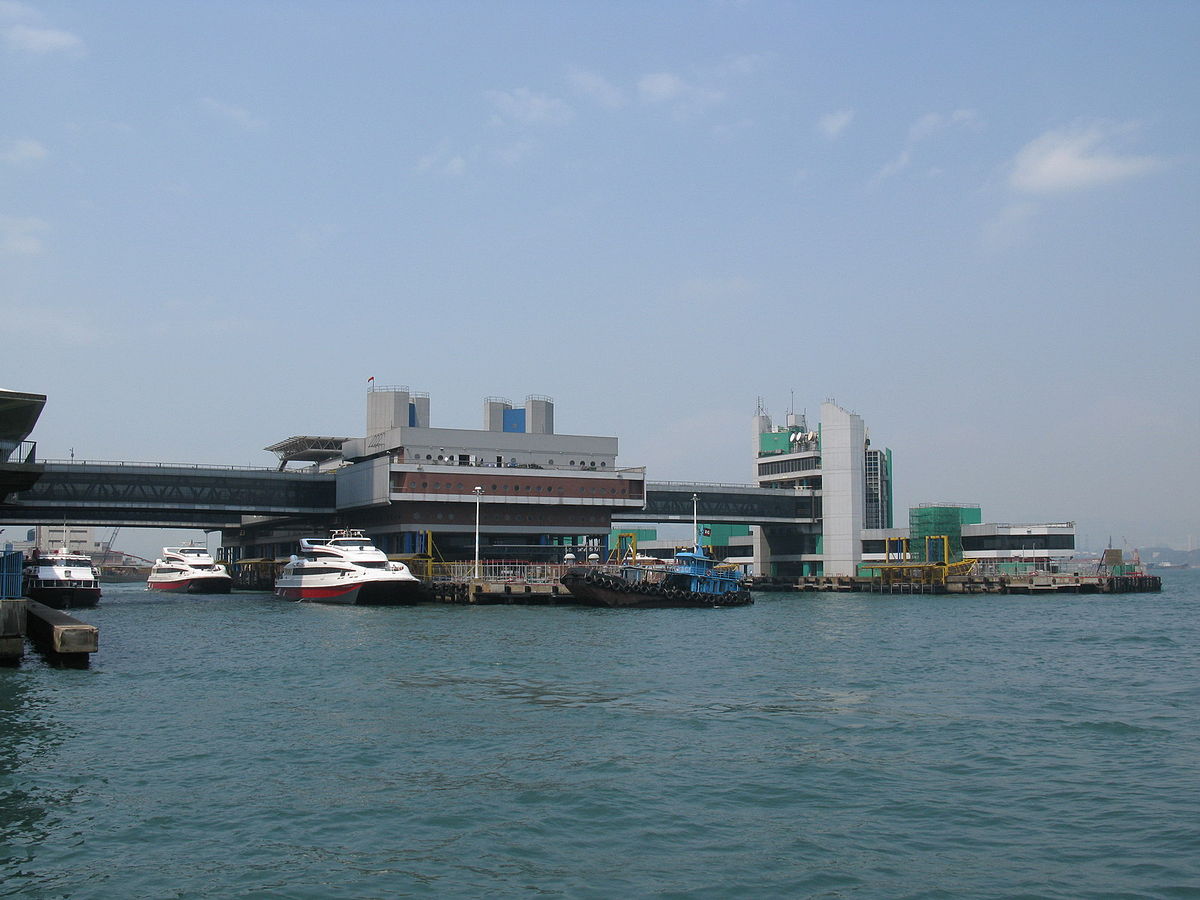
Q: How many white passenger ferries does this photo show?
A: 3